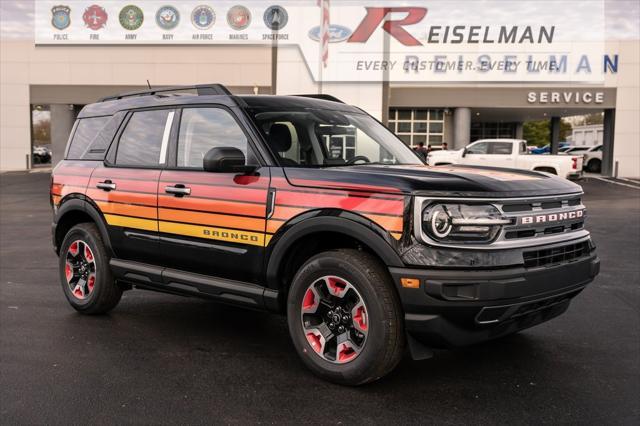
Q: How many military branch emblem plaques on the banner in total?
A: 5